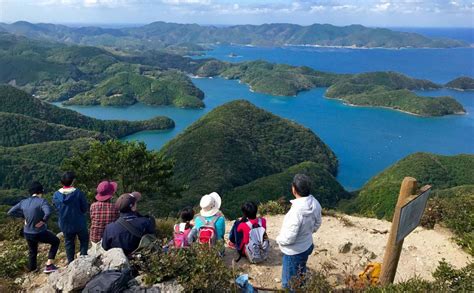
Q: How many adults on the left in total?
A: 4